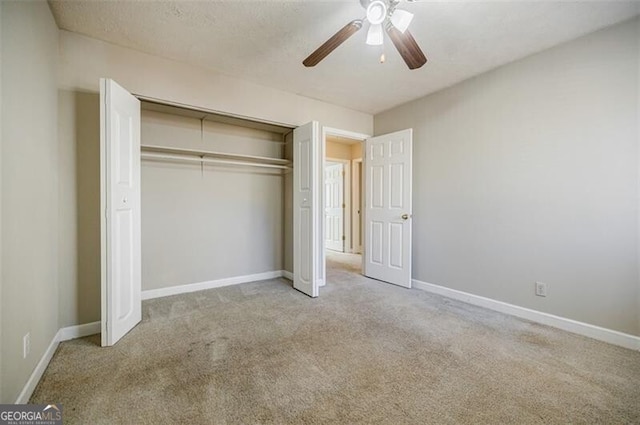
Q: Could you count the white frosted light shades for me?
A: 3